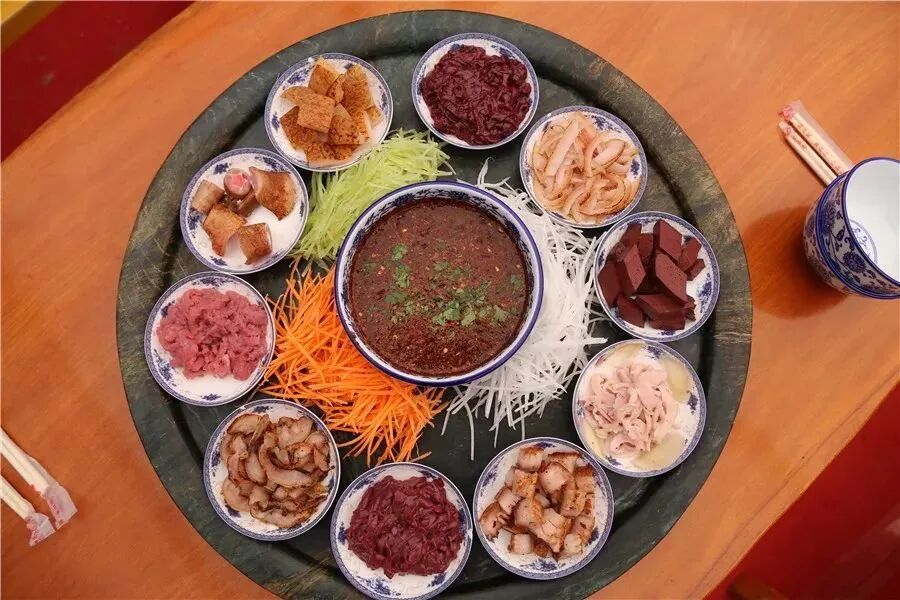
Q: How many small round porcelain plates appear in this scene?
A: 10